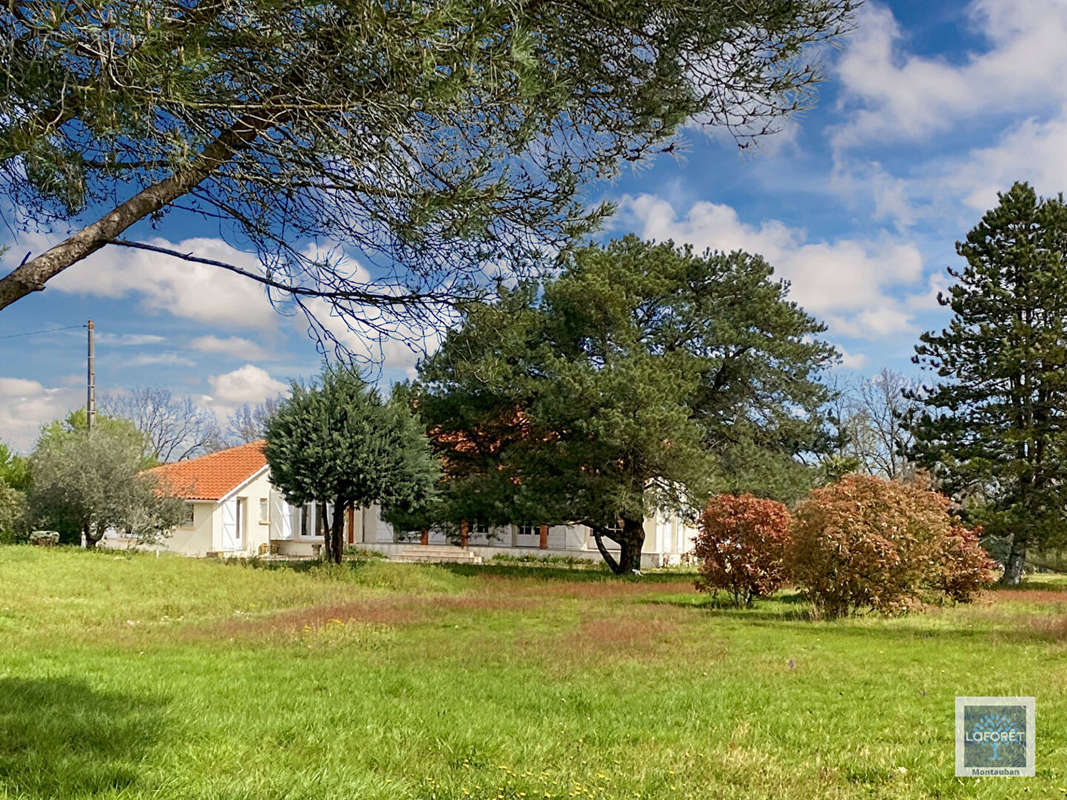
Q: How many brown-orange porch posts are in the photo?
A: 4